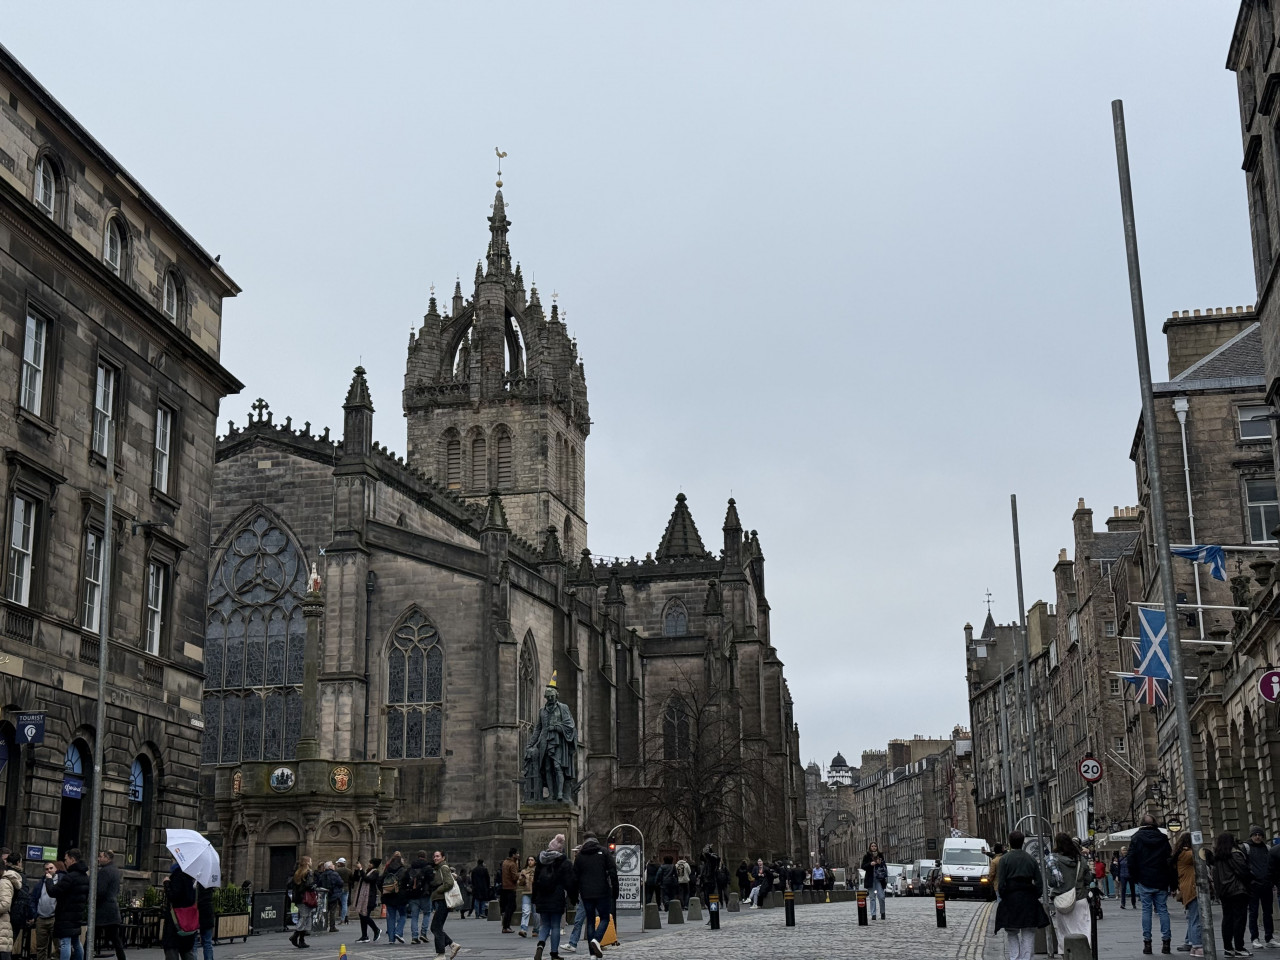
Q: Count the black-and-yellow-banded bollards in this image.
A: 4